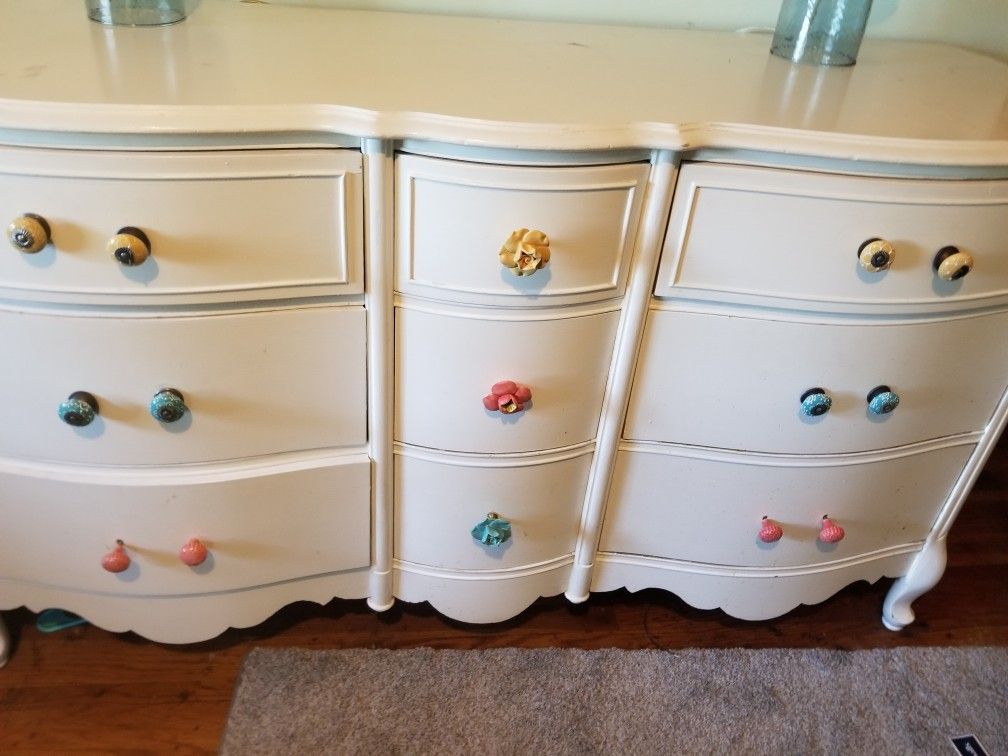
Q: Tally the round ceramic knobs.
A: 12